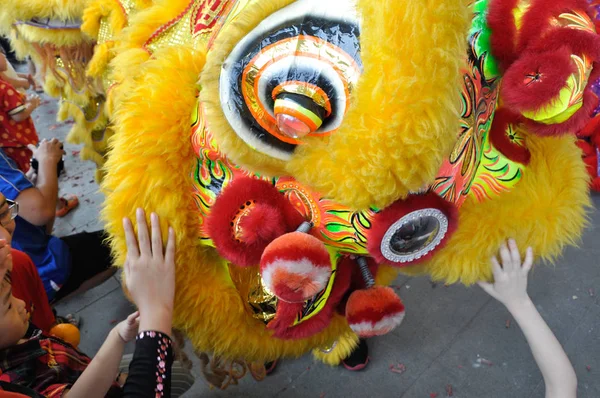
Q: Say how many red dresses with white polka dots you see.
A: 1